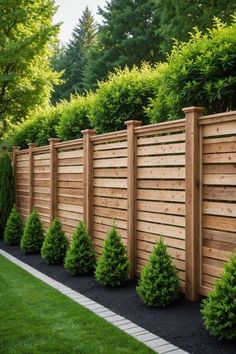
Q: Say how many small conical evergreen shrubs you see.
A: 7